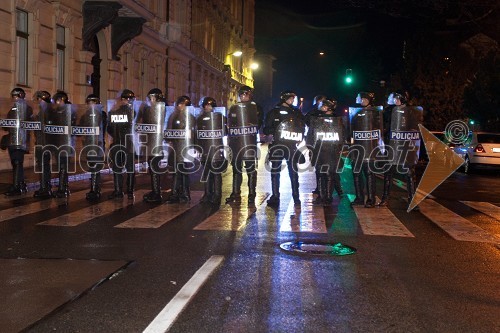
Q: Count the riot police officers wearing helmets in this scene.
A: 14